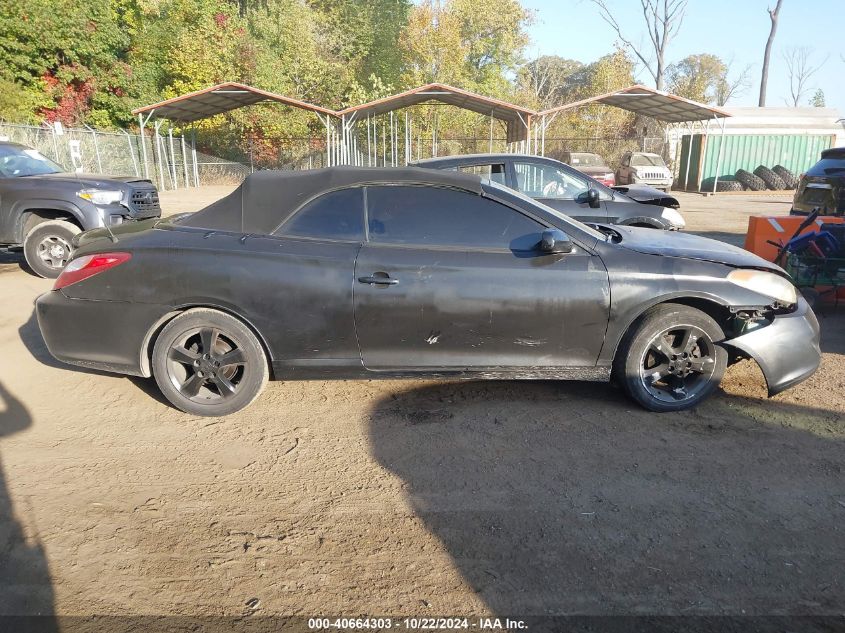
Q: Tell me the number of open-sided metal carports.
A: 3